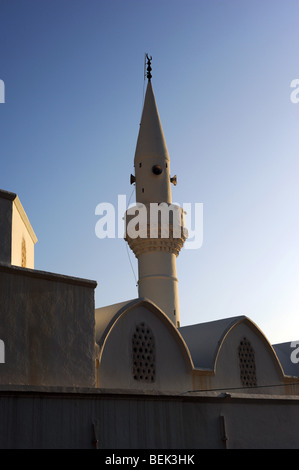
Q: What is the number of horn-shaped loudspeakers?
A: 3